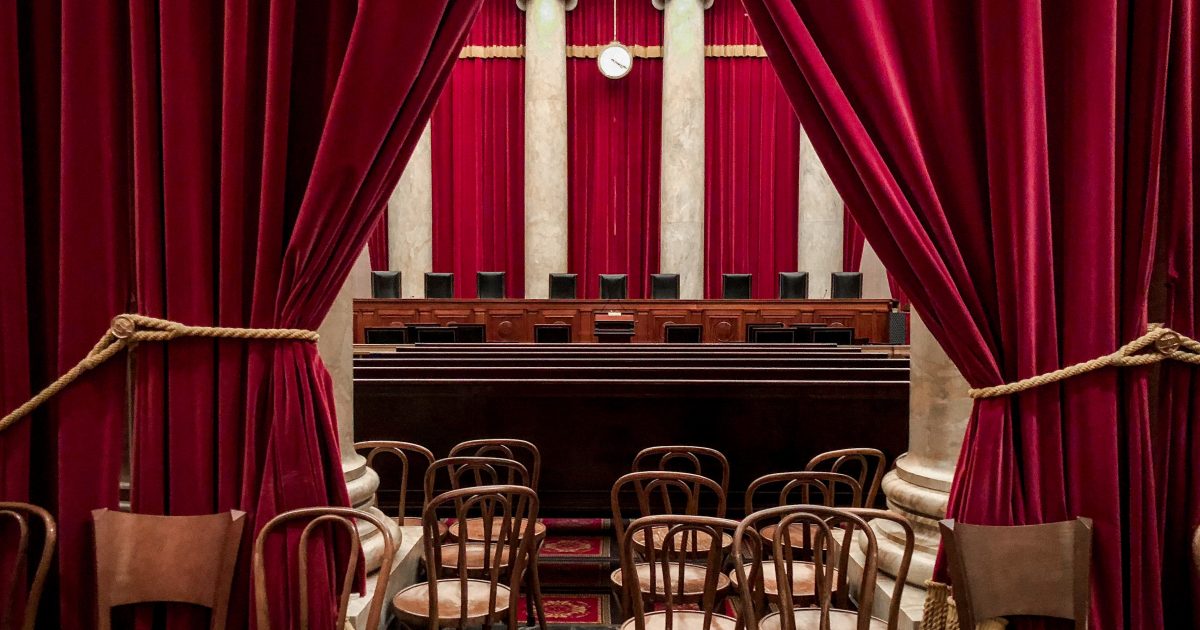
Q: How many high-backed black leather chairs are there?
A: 9